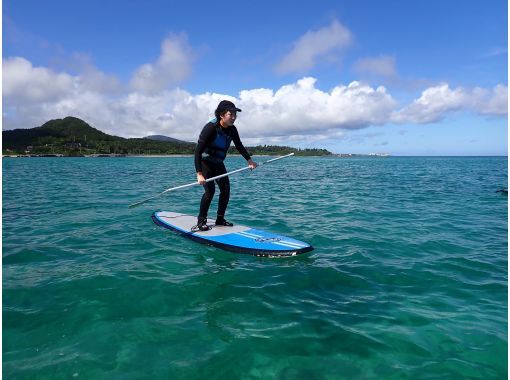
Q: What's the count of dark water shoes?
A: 2